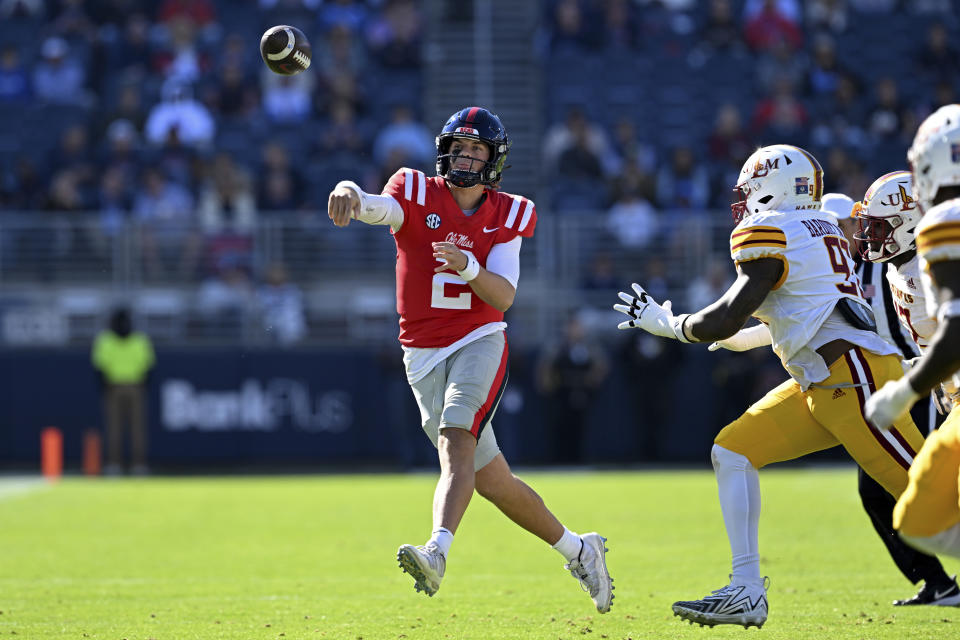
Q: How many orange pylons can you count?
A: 2